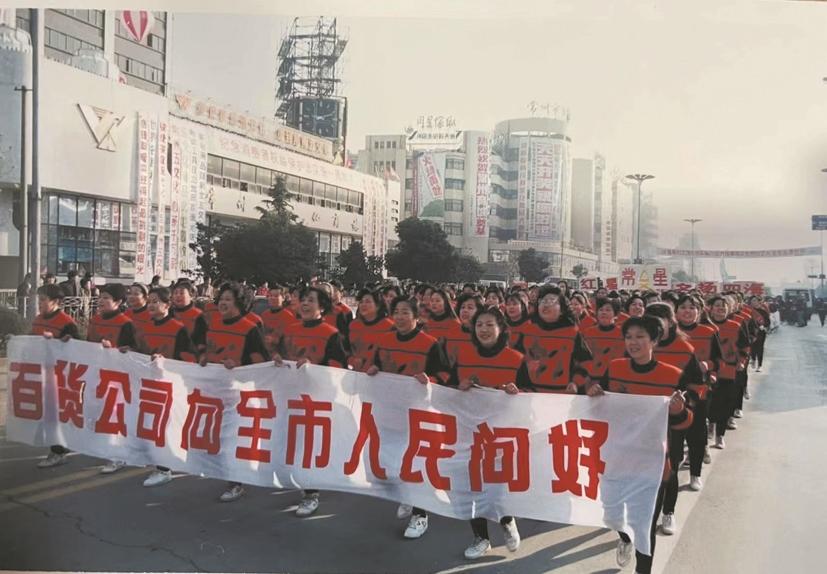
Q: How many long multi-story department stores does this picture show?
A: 1